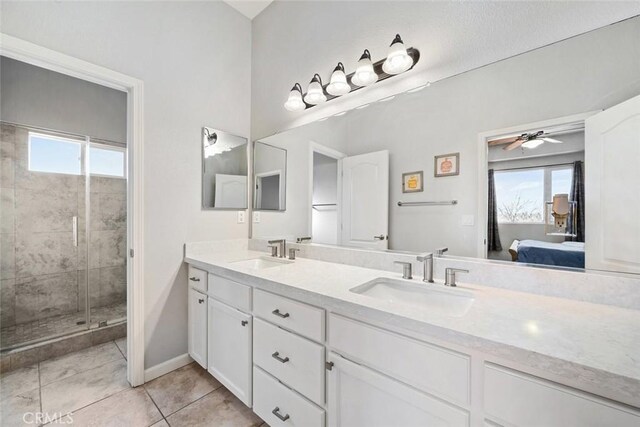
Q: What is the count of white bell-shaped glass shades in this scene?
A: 5